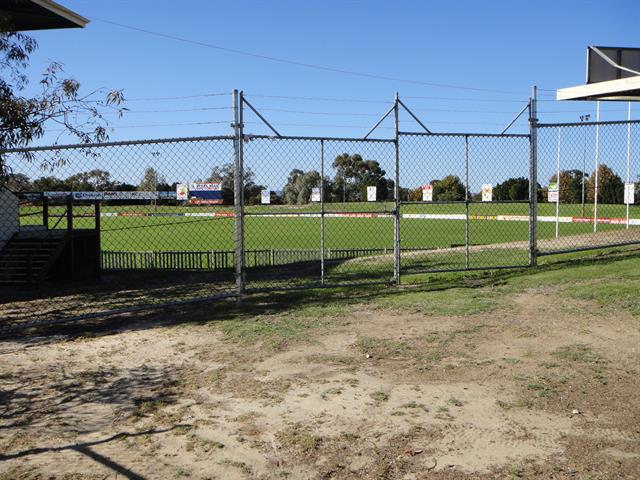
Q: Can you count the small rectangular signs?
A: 8